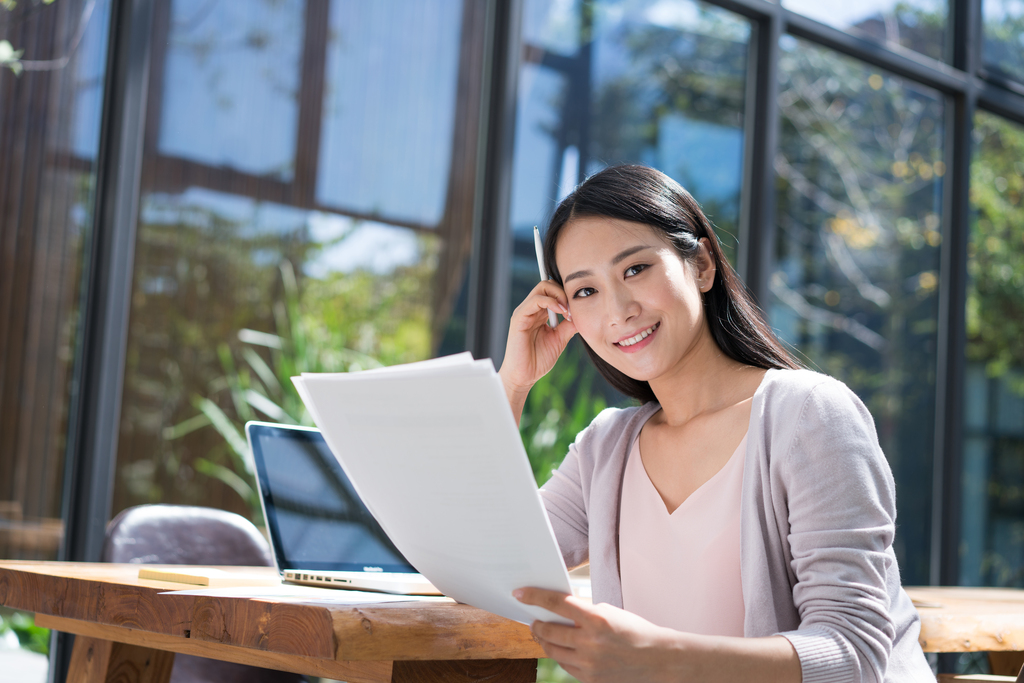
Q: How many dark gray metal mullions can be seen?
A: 4